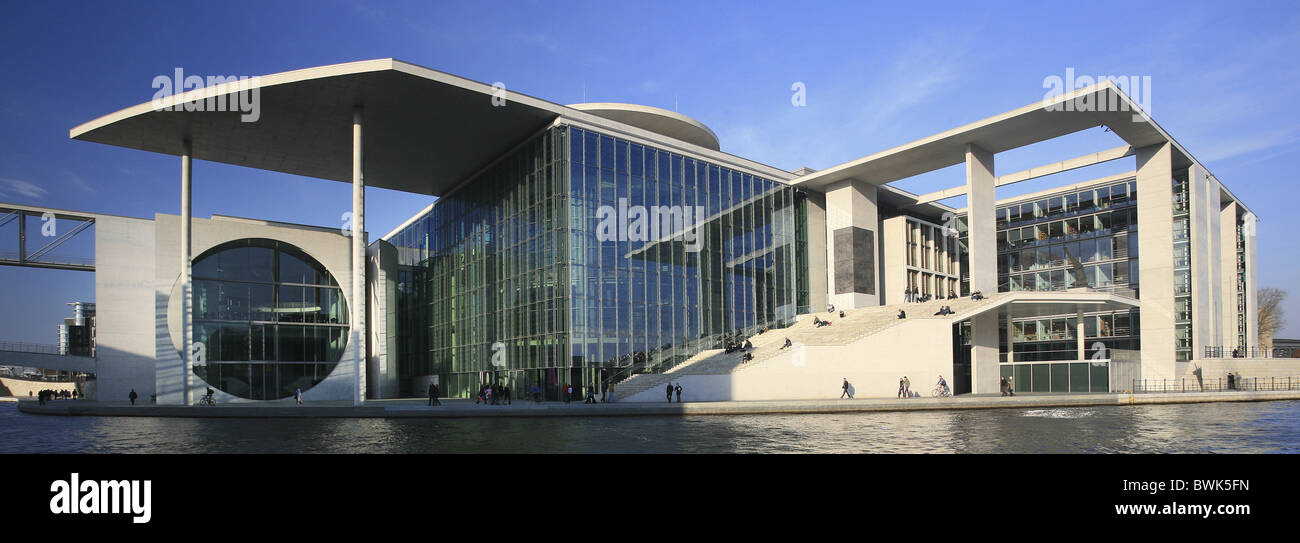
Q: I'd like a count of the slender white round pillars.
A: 2